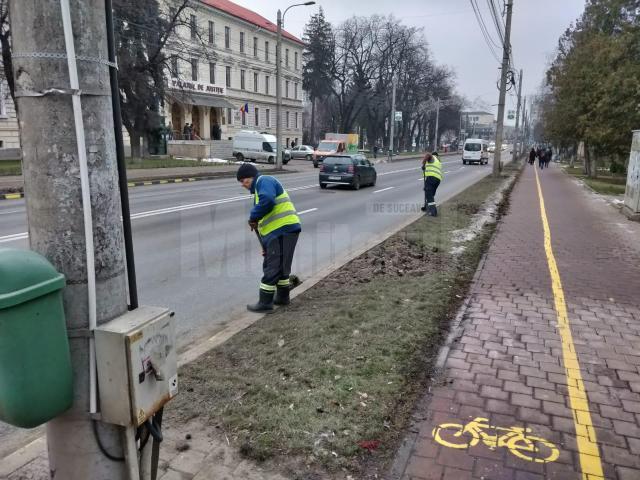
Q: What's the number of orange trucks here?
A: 1